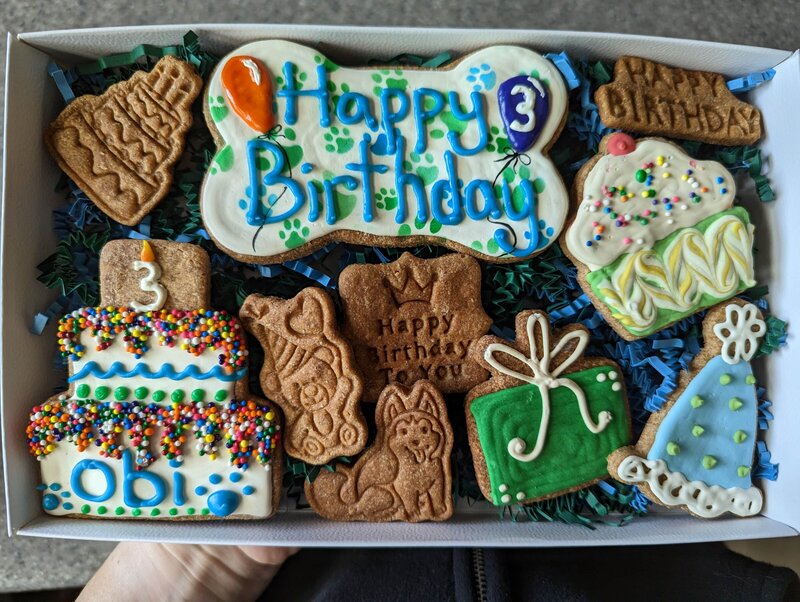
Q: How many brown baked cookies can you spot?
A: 5